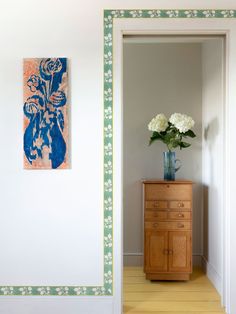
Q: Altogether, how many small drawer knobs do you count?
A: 6